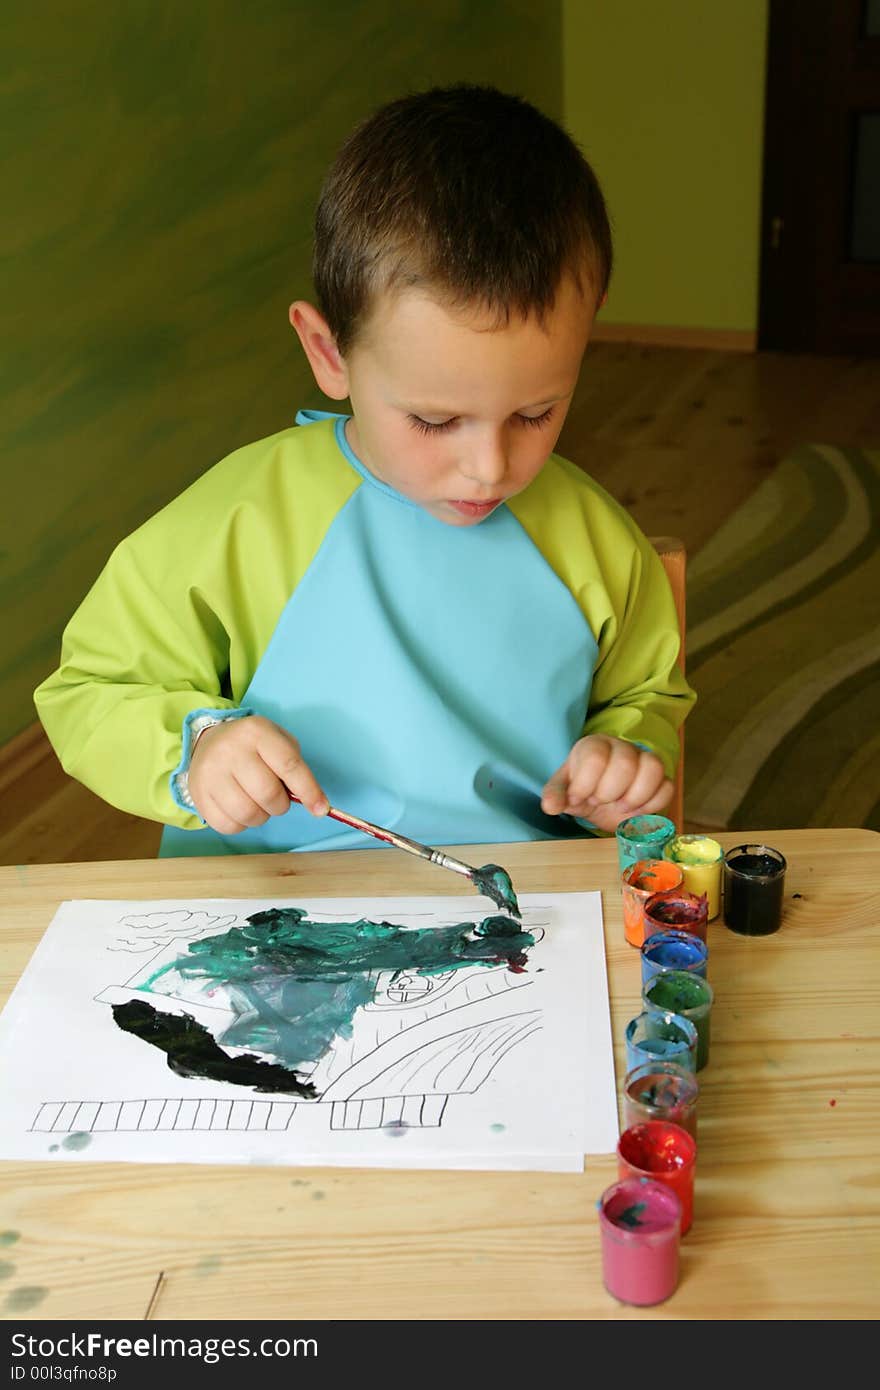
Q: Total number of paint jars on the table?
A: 11